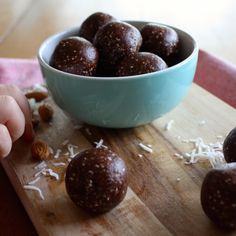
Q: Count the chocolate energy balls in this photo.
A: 8